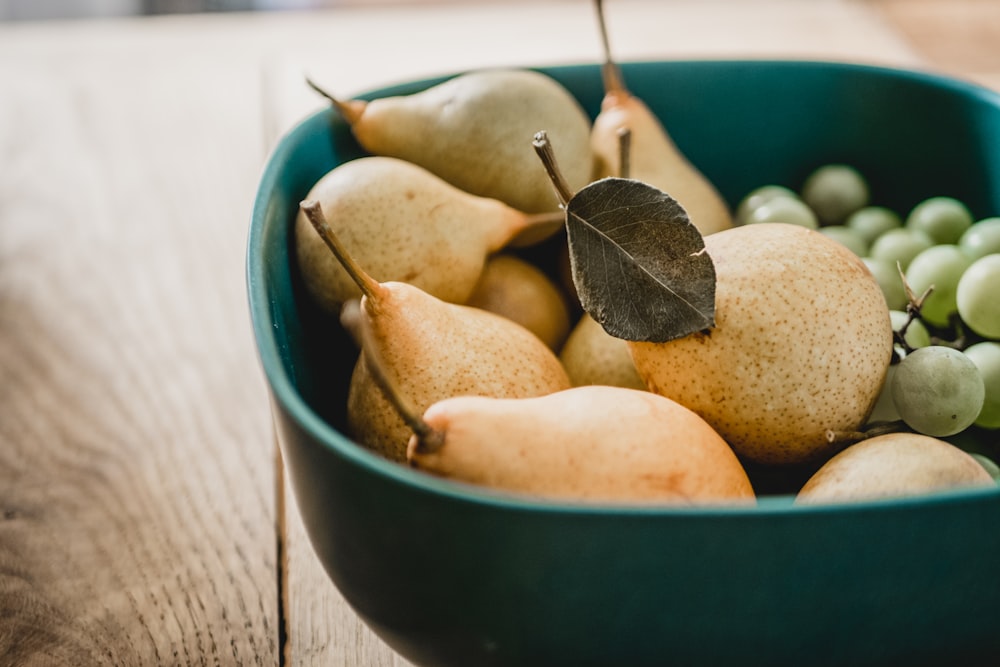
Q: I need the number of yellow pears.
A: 9